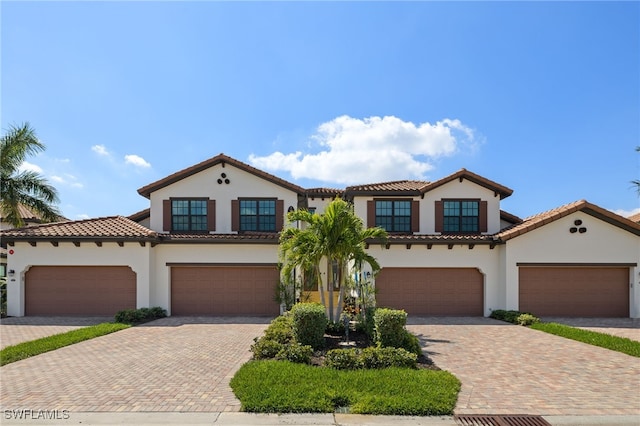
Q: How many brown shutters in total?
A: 8